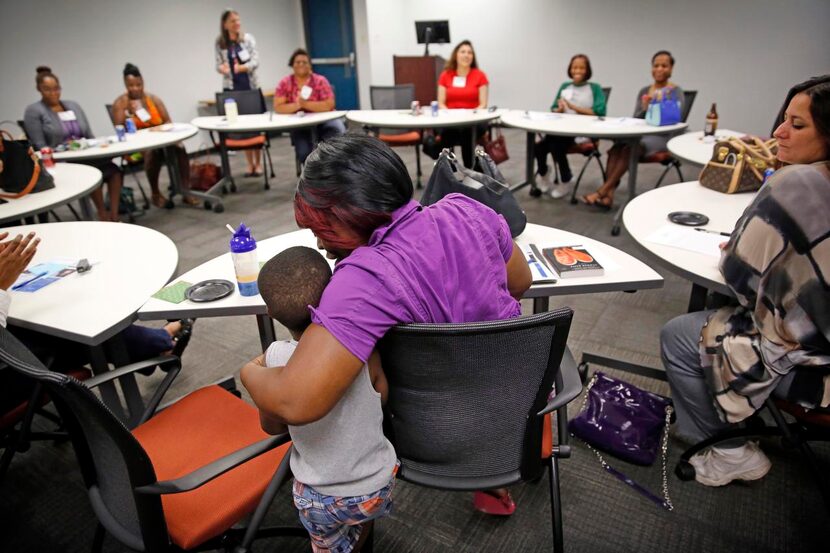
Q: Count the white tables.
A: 9